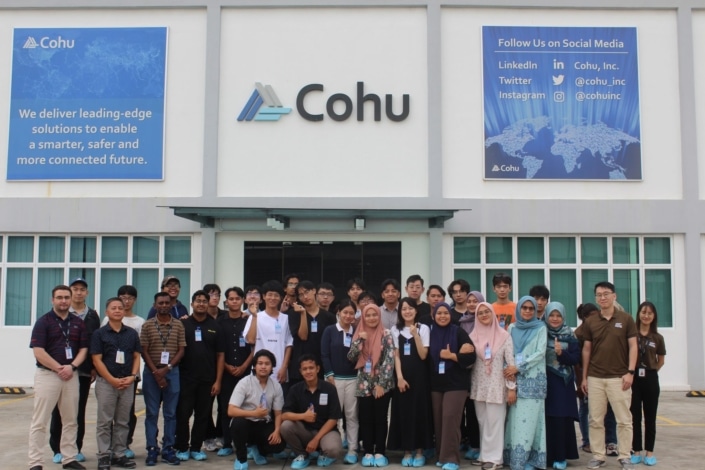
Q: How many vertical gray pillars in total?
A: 3